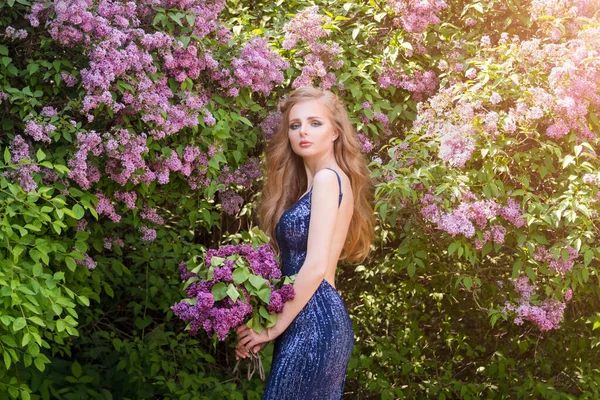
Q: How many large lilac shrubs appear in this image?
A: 2